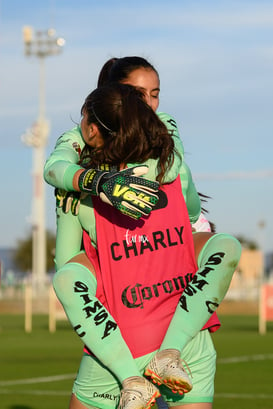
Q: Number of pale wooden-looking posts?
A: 3